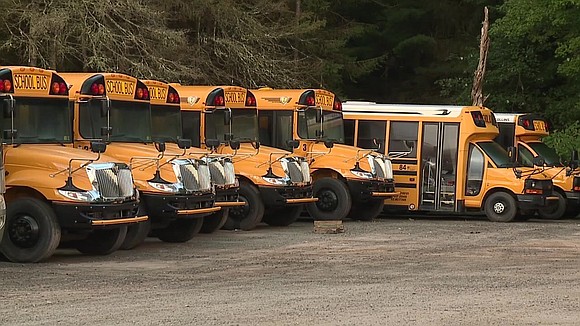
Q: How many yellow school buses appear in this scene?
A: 7